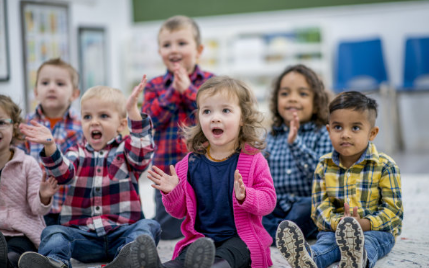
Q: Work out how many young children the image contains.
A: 7